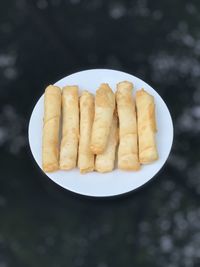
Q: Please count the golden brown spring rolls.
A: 7